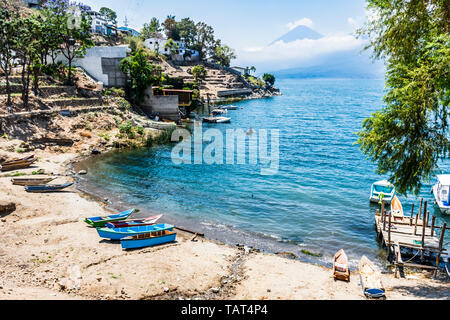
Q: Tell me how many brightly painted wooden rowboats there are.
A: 4